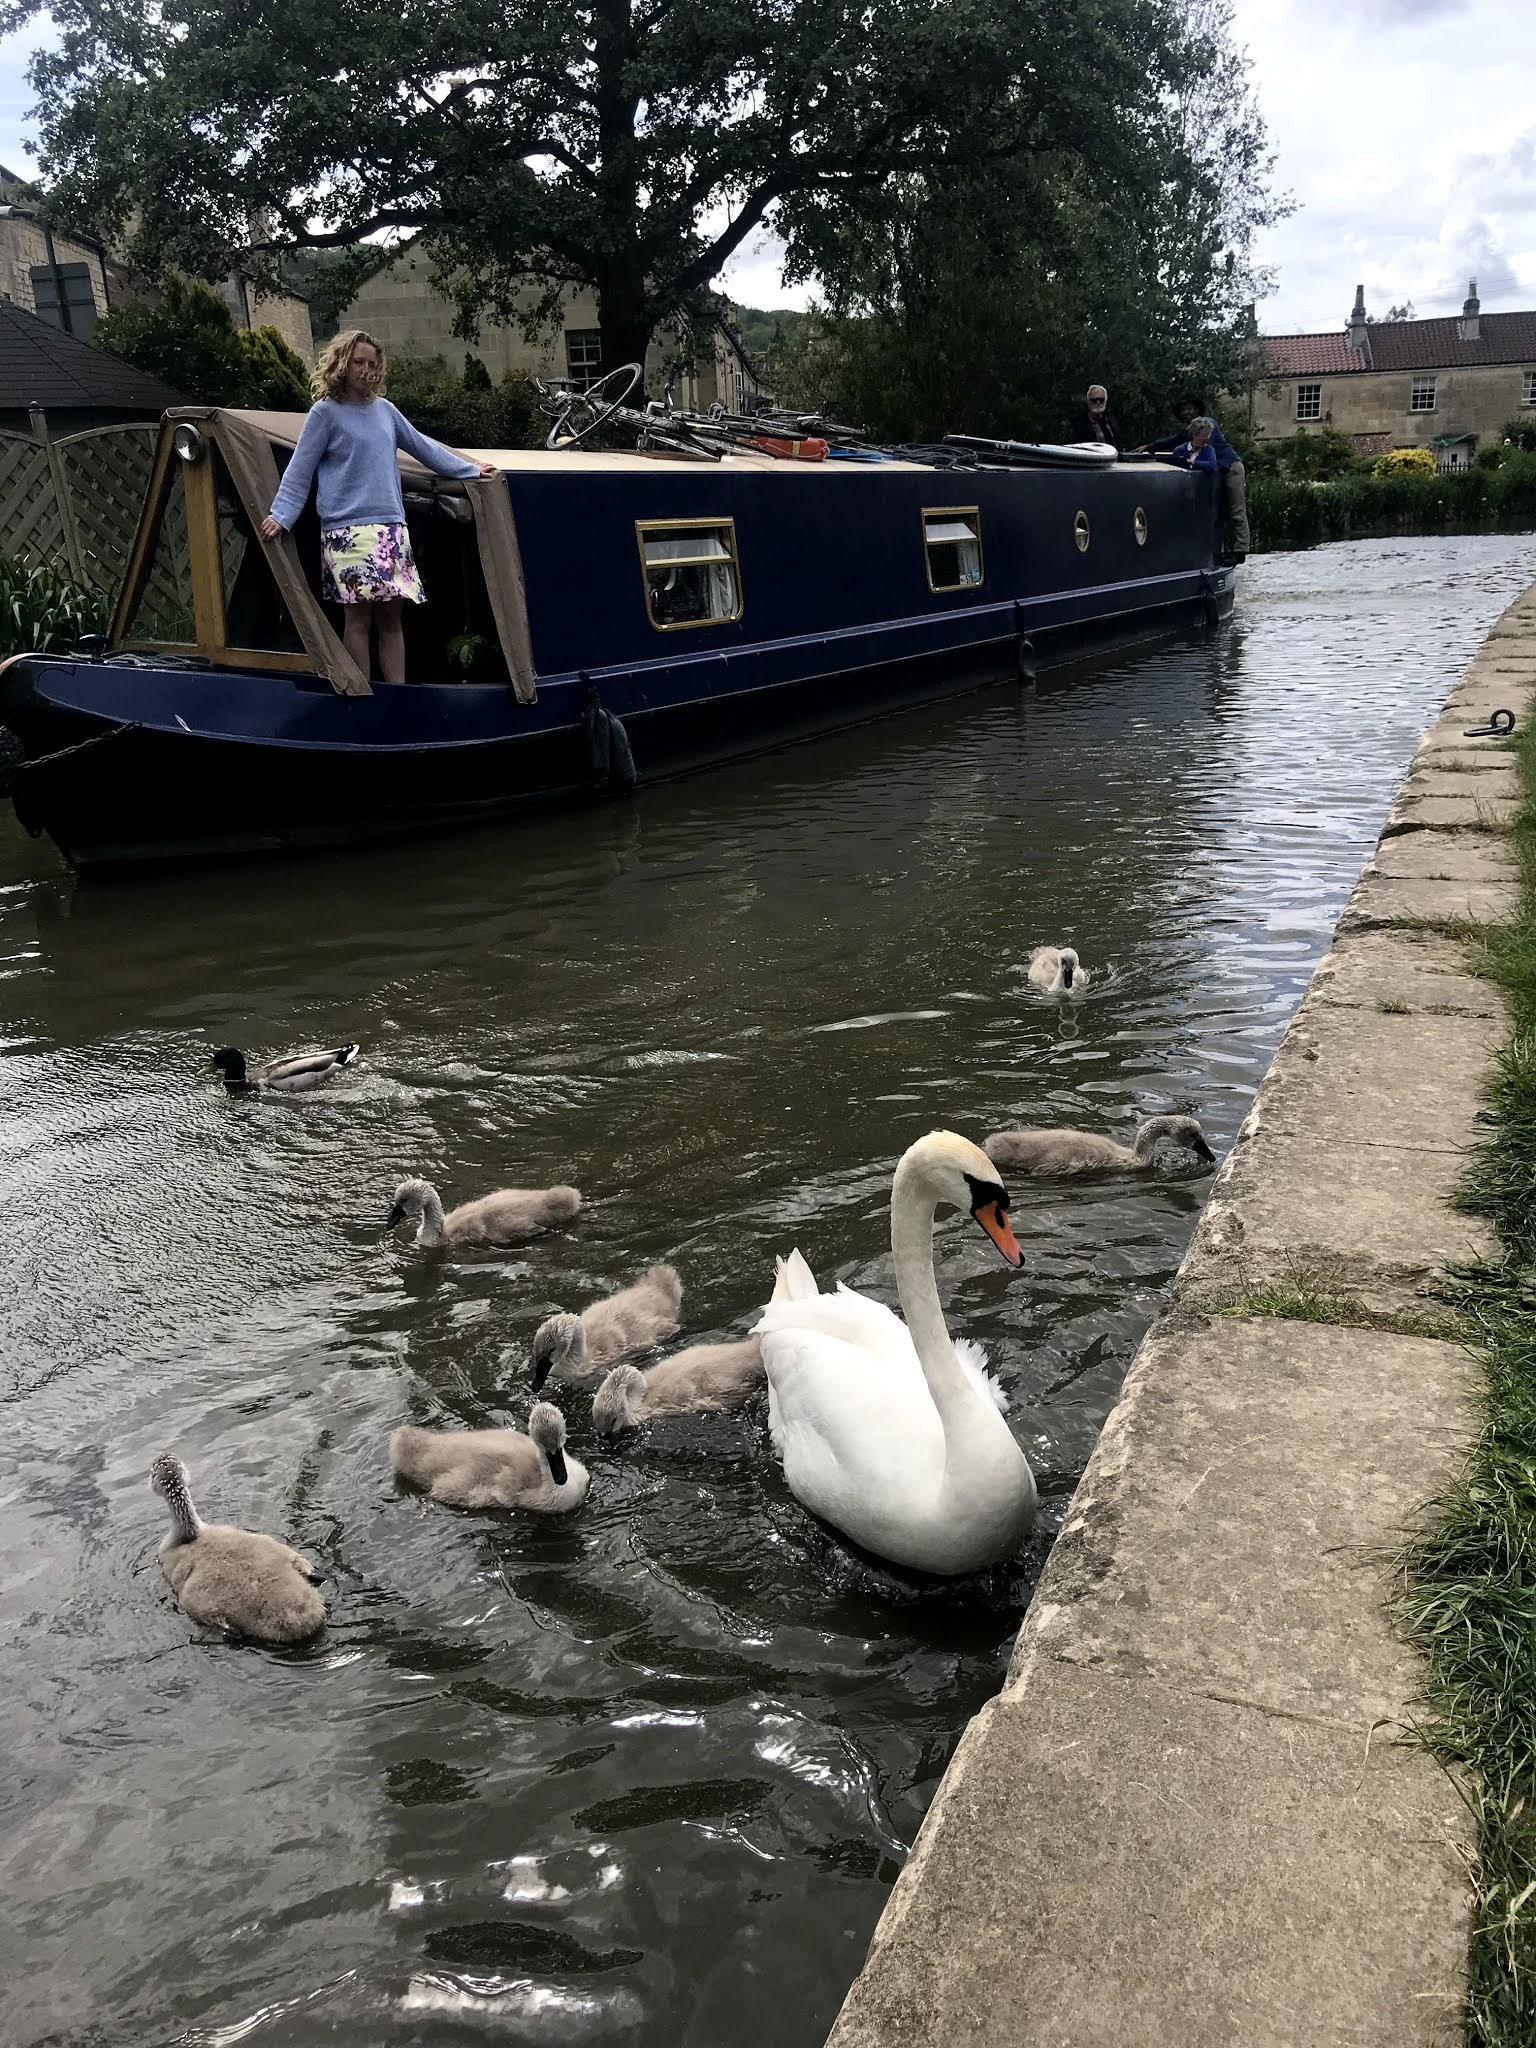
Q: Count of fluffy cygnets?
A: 7